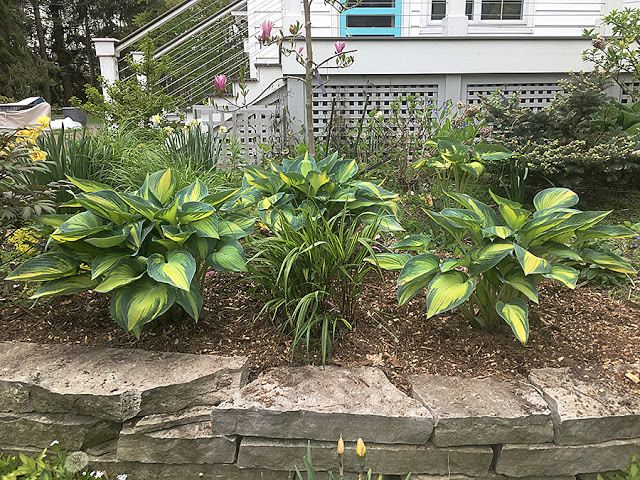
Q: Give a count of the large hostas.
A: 3